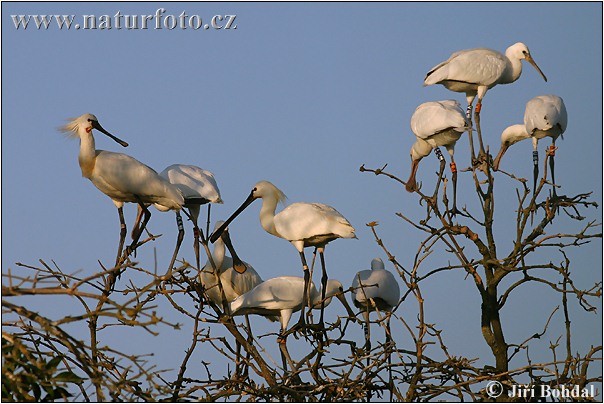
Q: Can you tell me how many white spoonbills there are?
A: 9